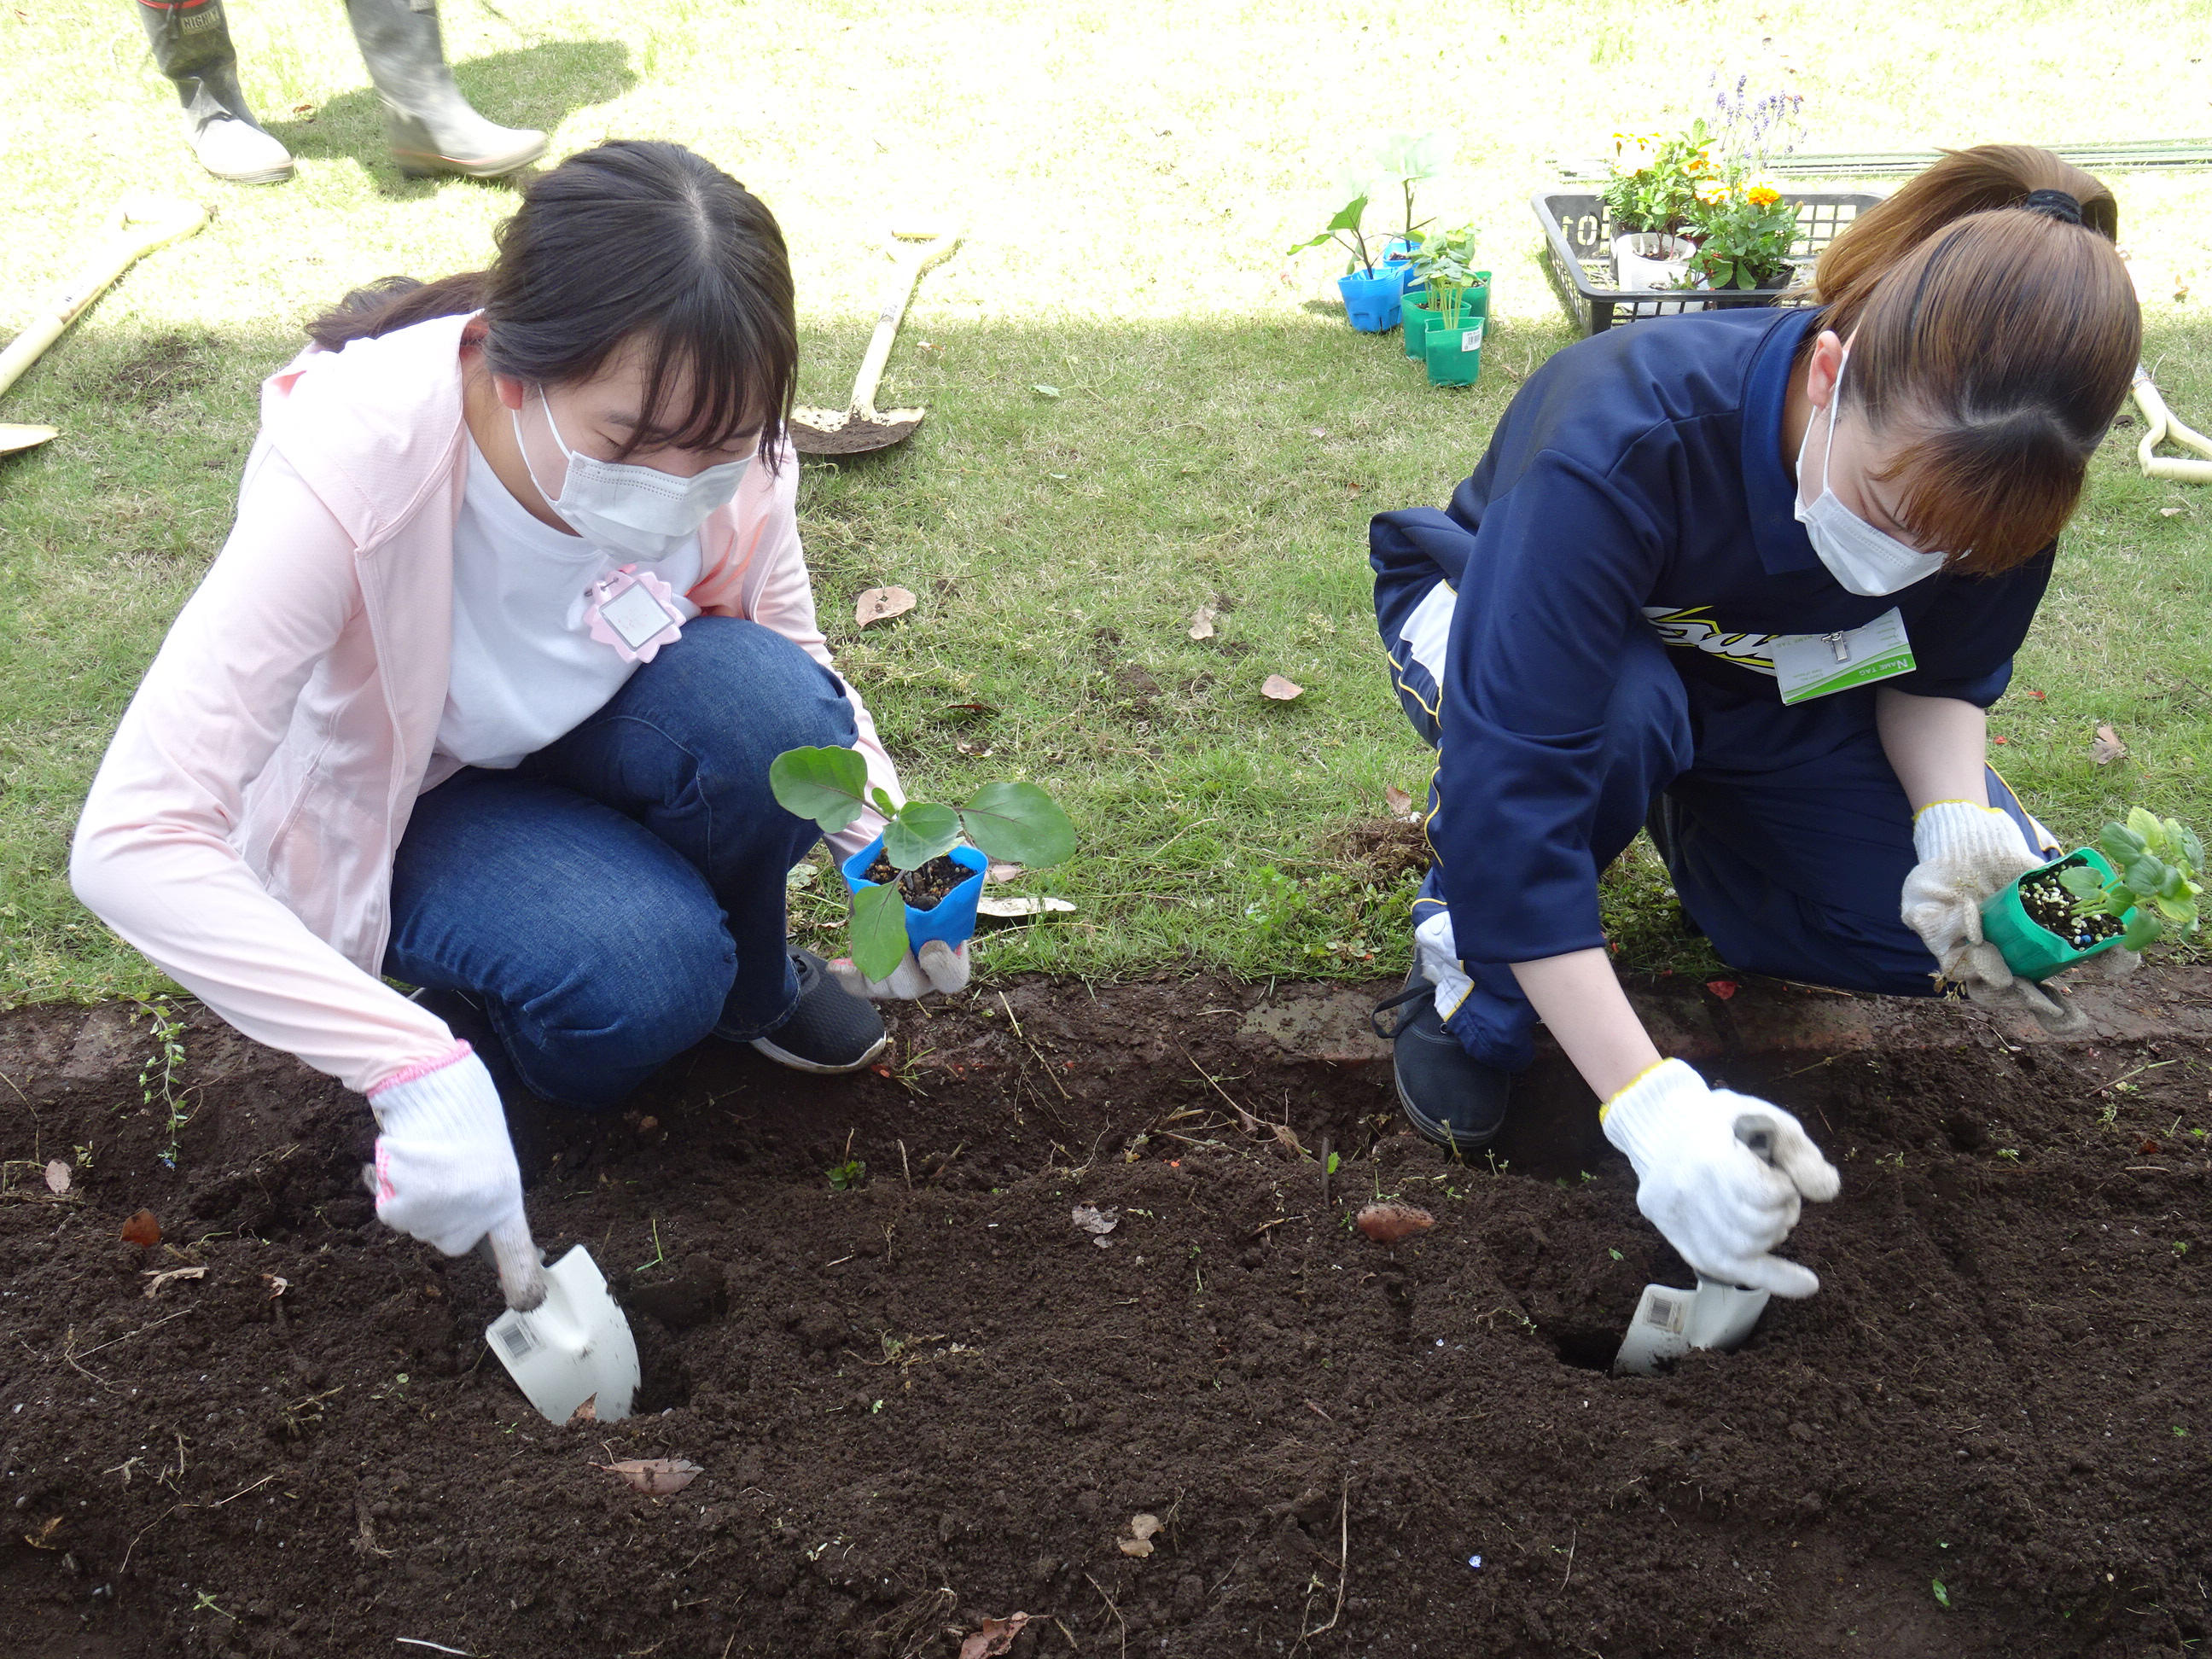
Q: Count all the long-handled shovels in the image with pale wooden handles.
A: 3